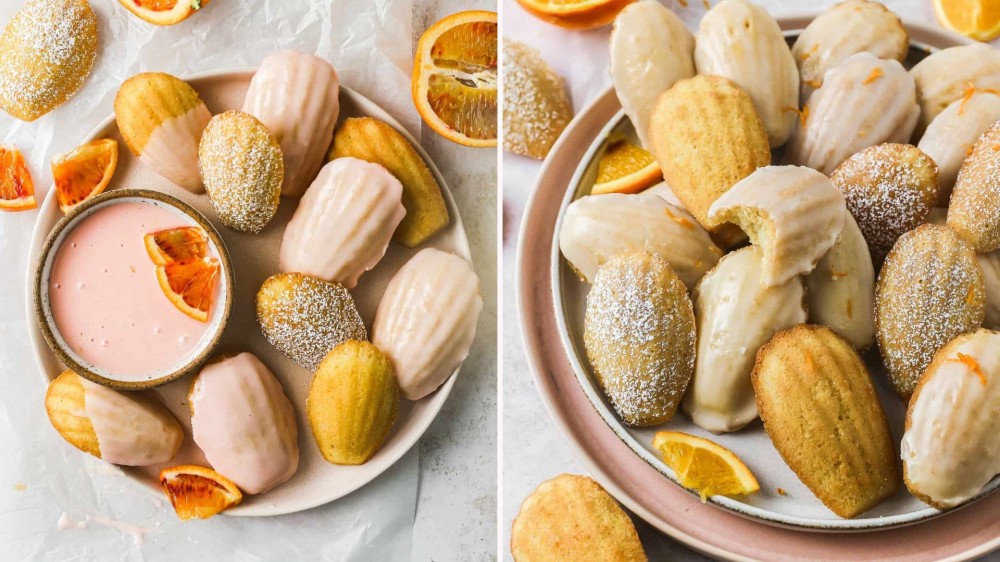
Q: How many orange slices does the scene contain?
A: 11